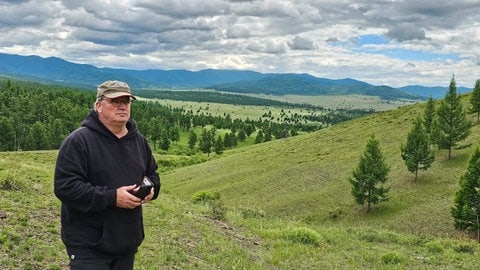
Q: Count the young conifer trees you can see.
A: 6